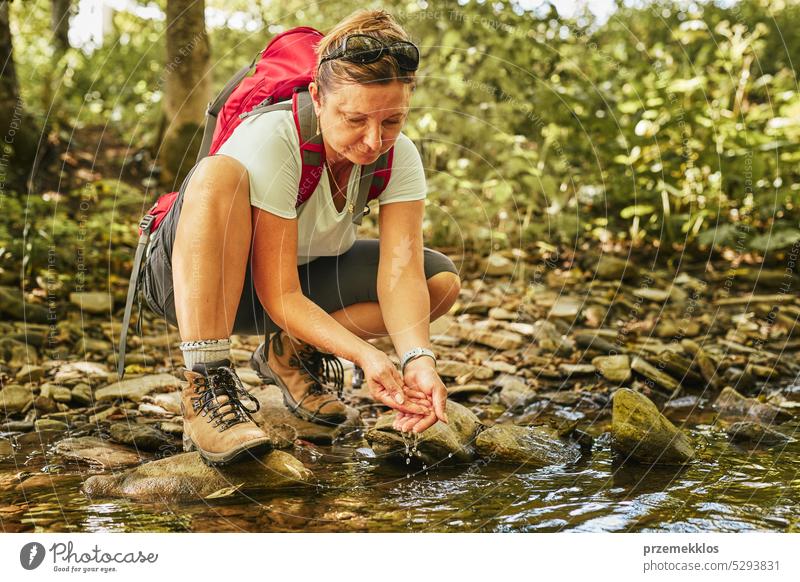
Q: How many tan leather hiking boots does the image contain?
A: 2